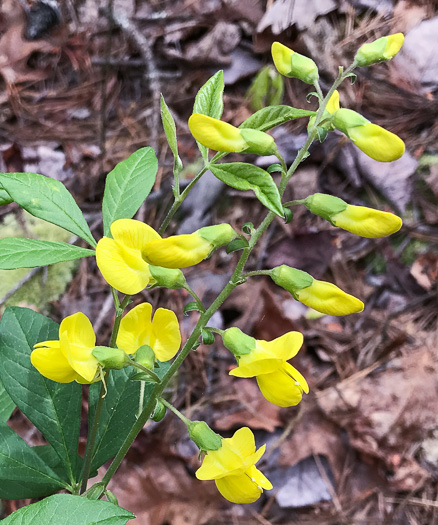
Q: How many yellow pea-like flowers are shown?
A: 13